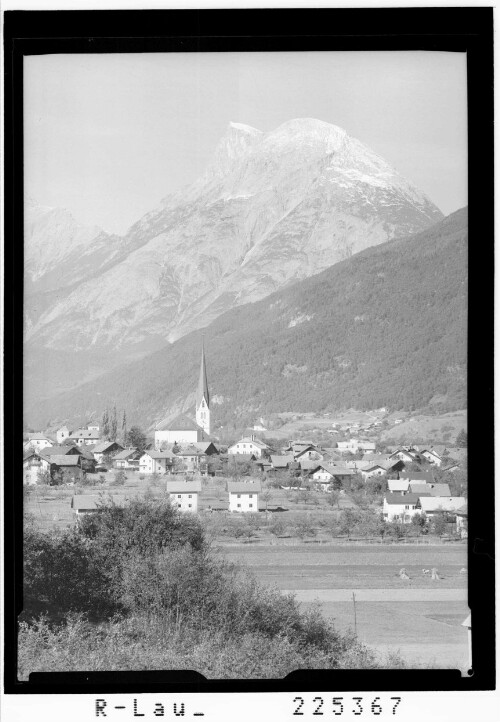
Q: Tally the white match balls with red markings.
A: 0